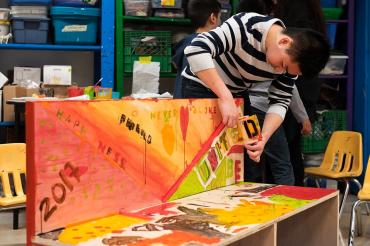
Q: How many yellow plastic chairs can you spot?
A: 3